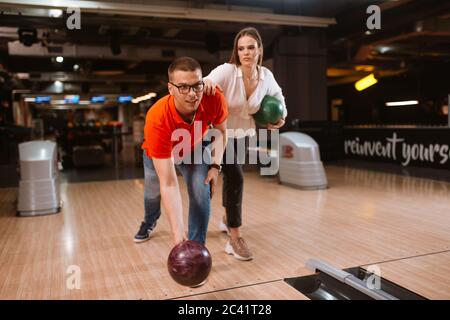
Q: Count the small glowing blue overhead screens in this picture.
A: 4